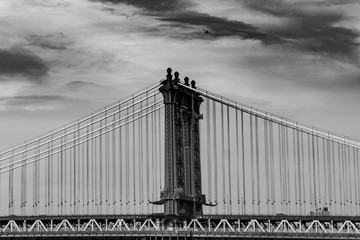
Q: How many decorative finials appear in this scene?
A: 4